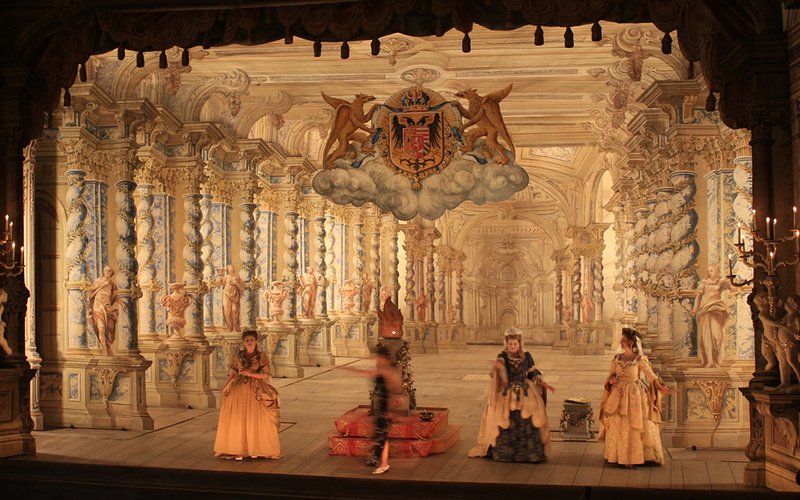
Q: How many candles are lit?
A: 13